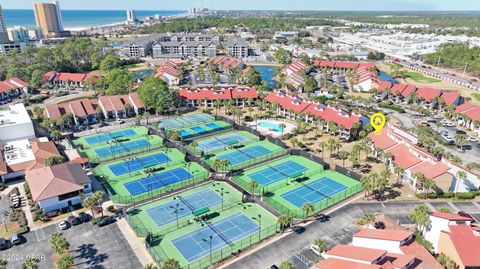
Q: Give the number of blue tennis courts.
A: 10